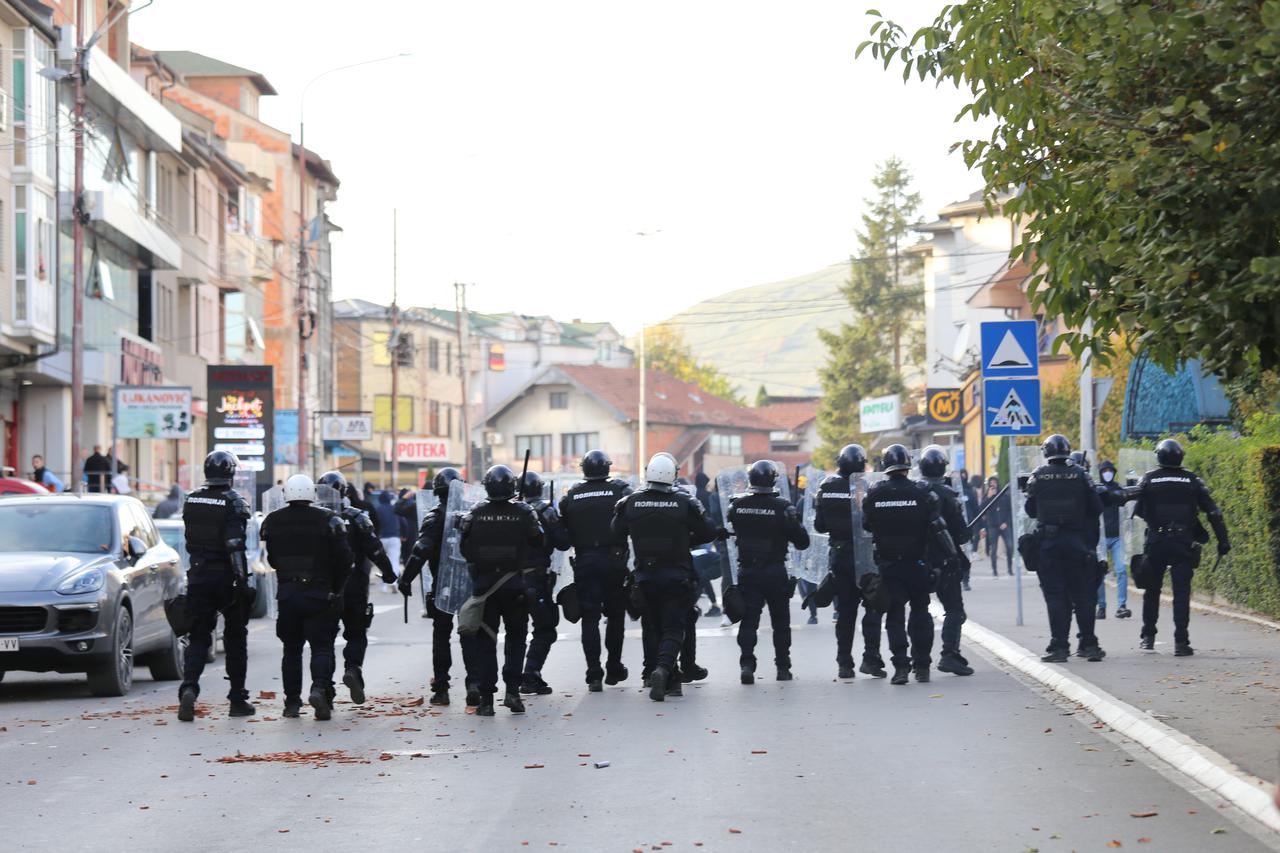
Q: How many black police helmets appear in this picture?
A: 13